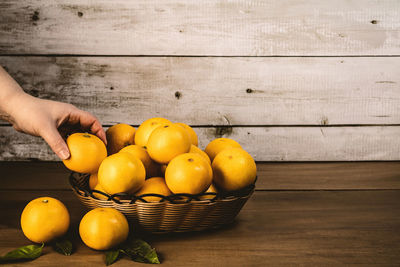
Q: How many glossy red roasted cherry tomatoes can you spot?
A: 0